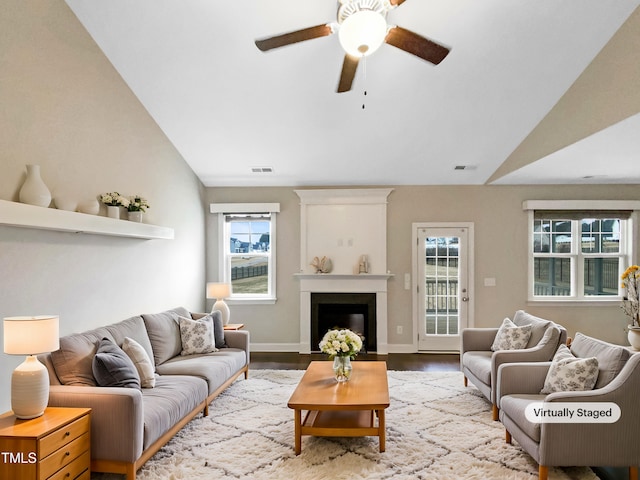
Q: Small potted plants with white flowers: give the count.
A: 2